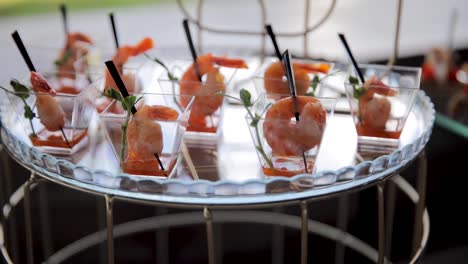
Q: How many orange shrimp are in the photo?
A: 8